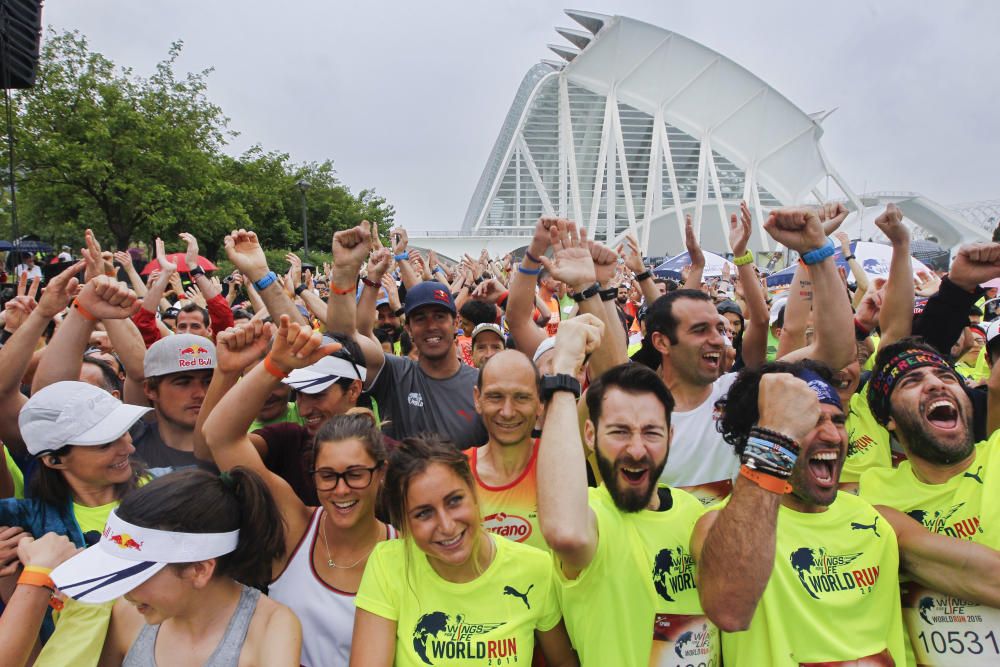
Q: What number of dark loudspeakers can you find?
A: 1